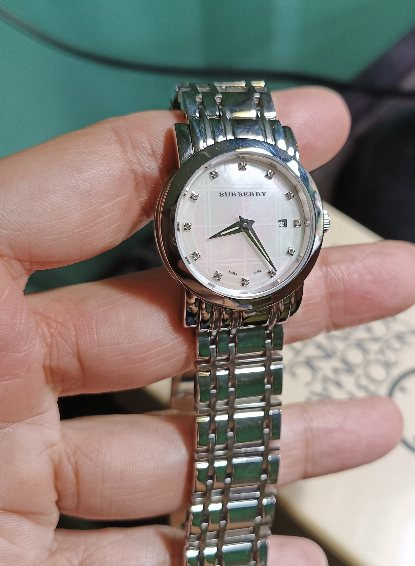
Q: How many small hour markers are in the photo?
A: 12